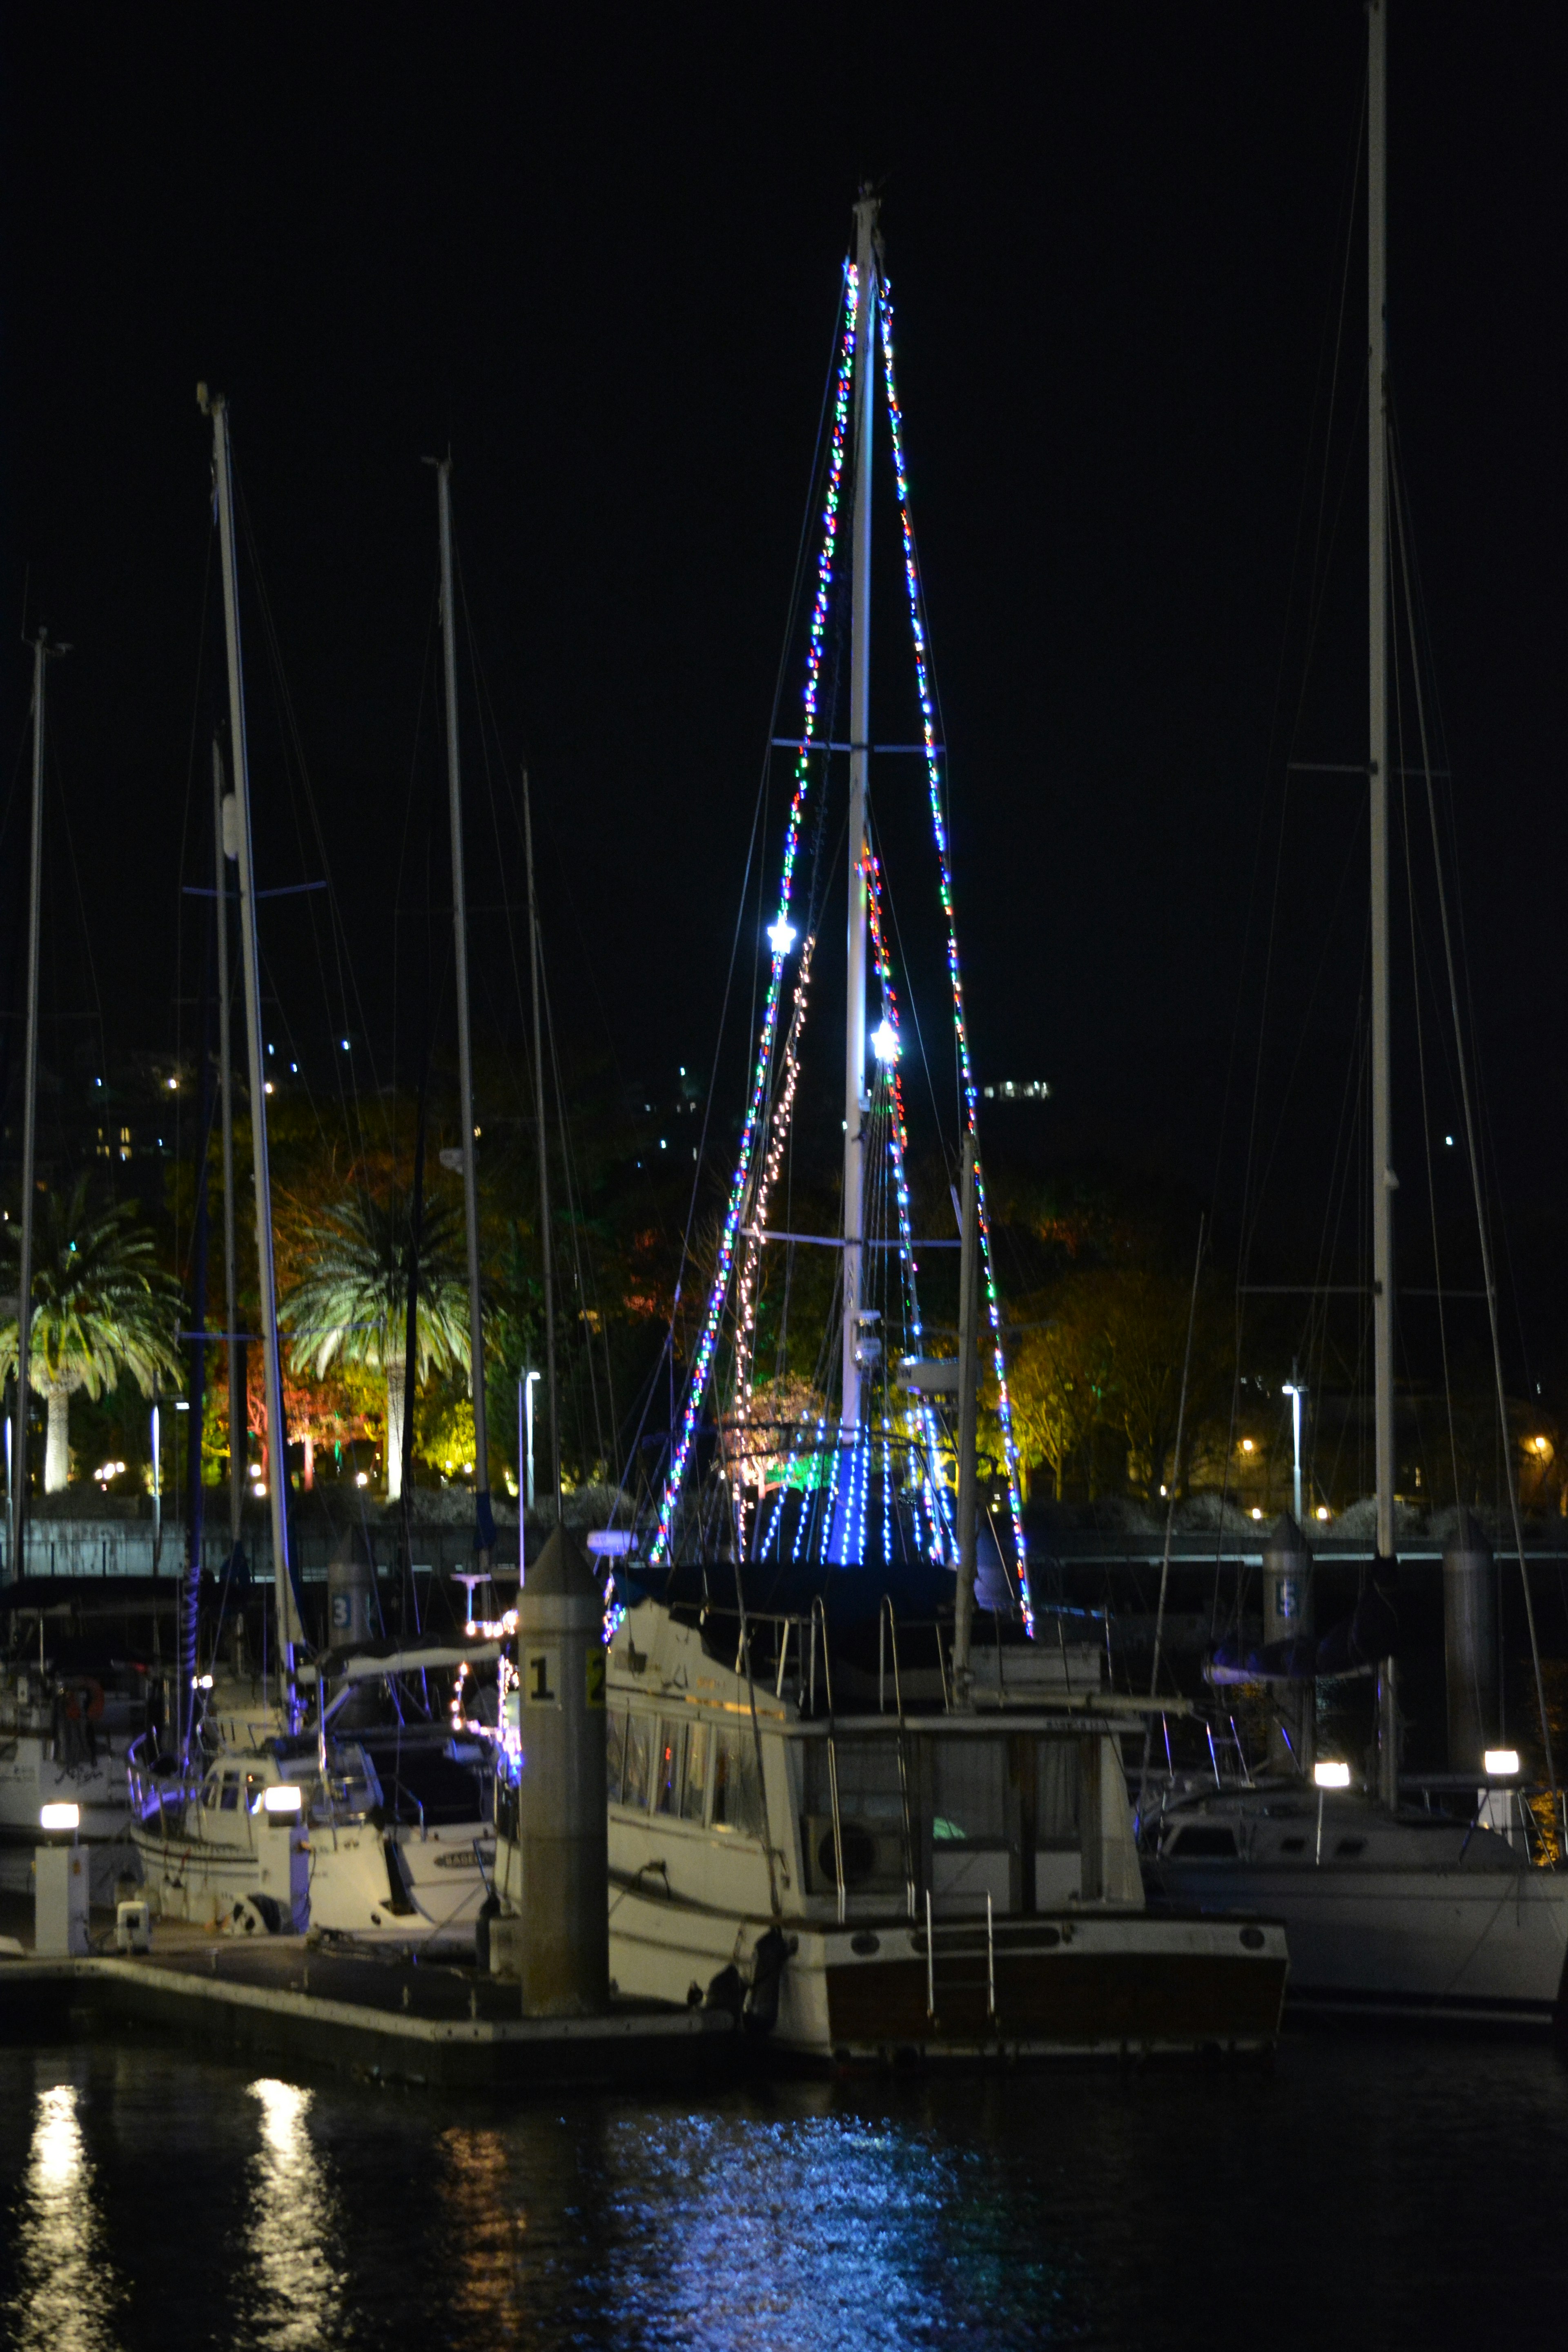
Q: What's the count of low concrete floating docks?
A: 1